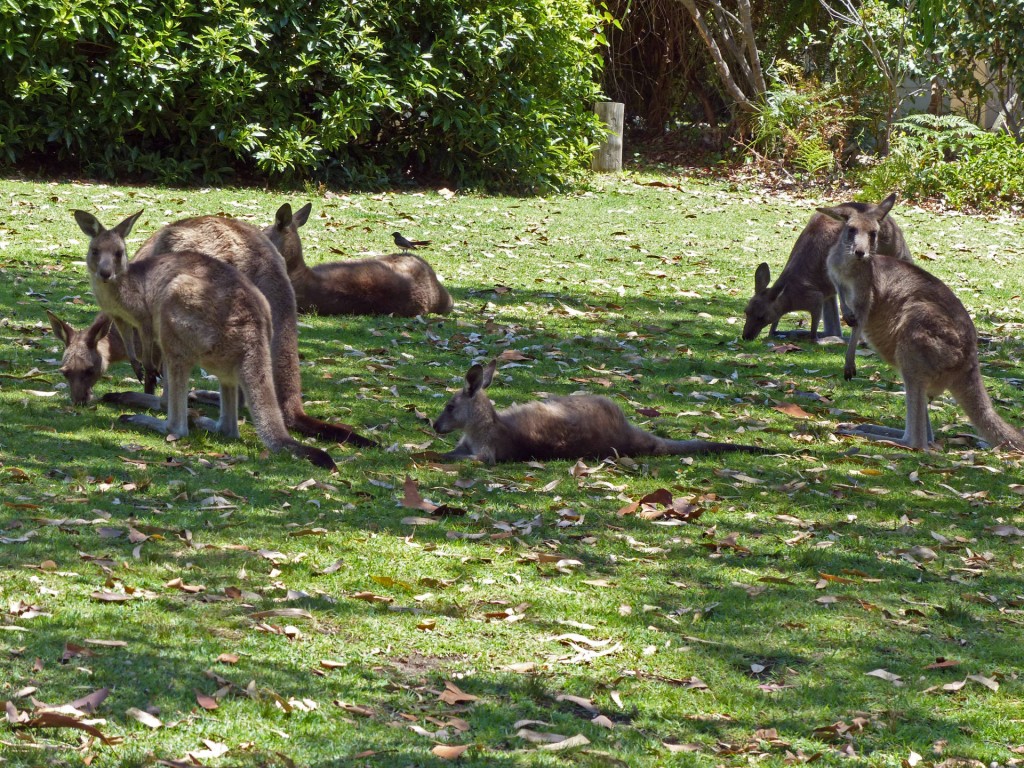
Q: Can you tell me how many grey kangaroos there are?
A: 6